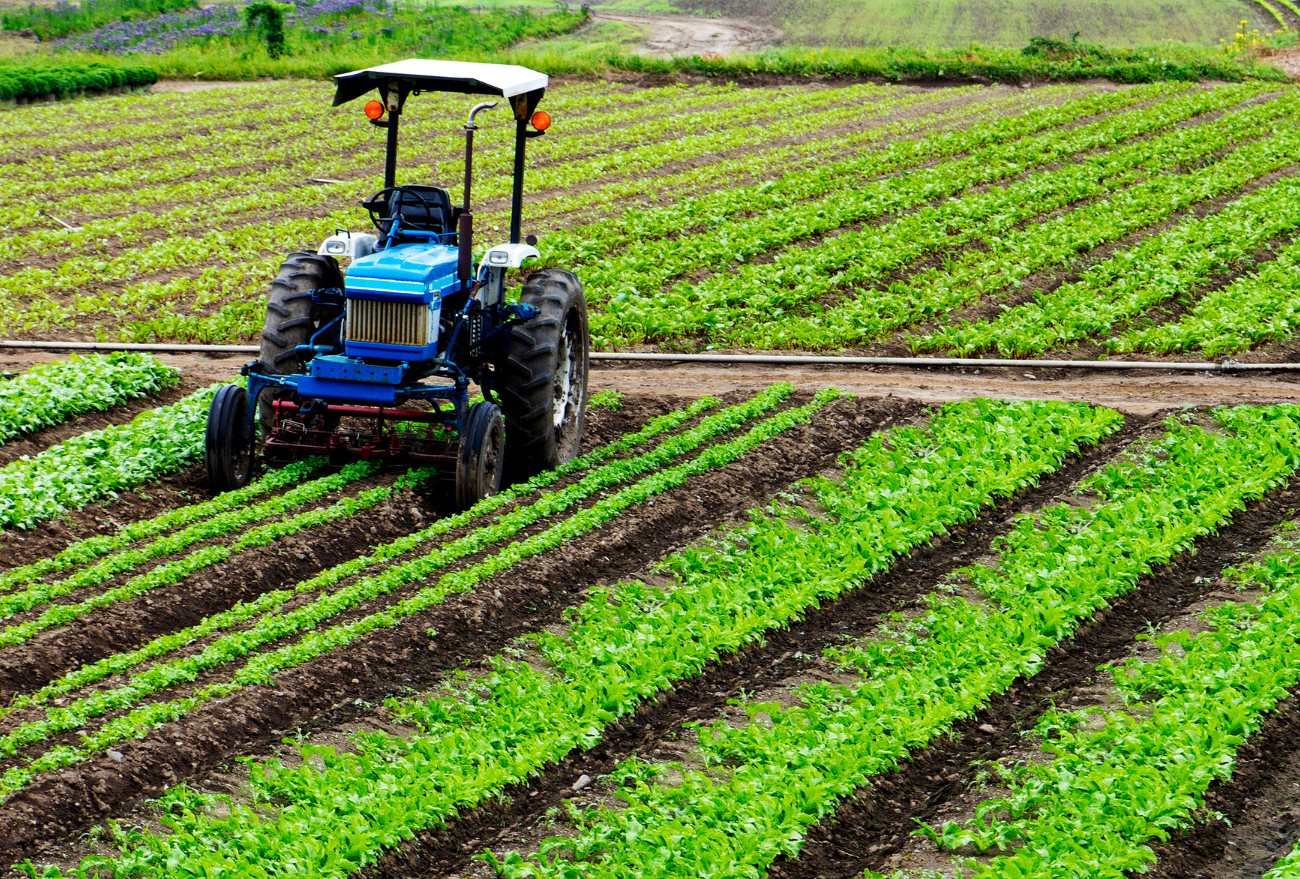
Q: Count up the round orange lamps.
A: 2